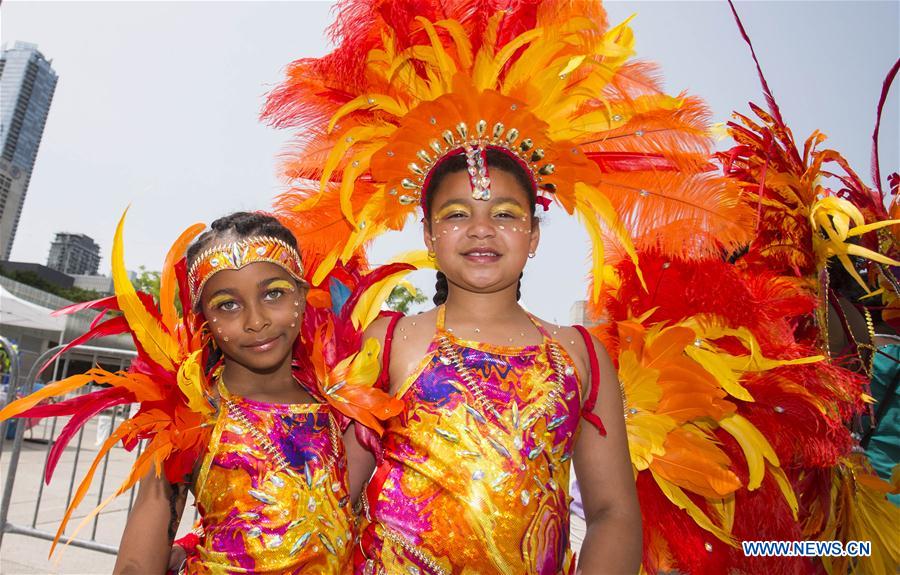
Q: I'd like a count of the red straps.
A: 2